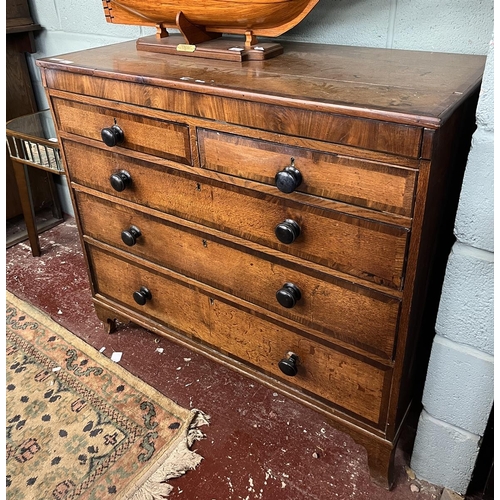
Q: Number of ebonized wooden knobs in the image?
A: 8